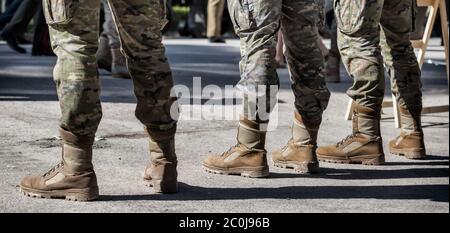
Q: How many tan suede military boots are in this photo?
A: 6